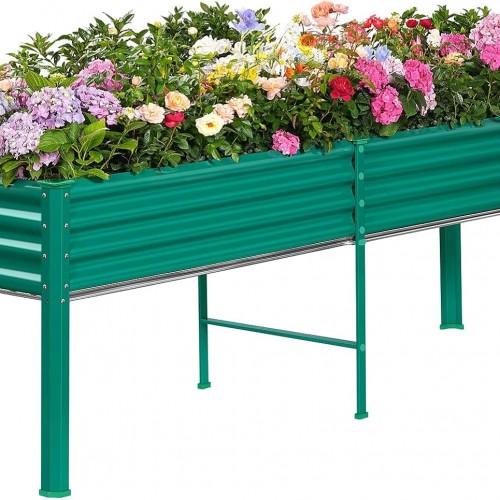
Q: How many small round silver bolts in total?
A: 9